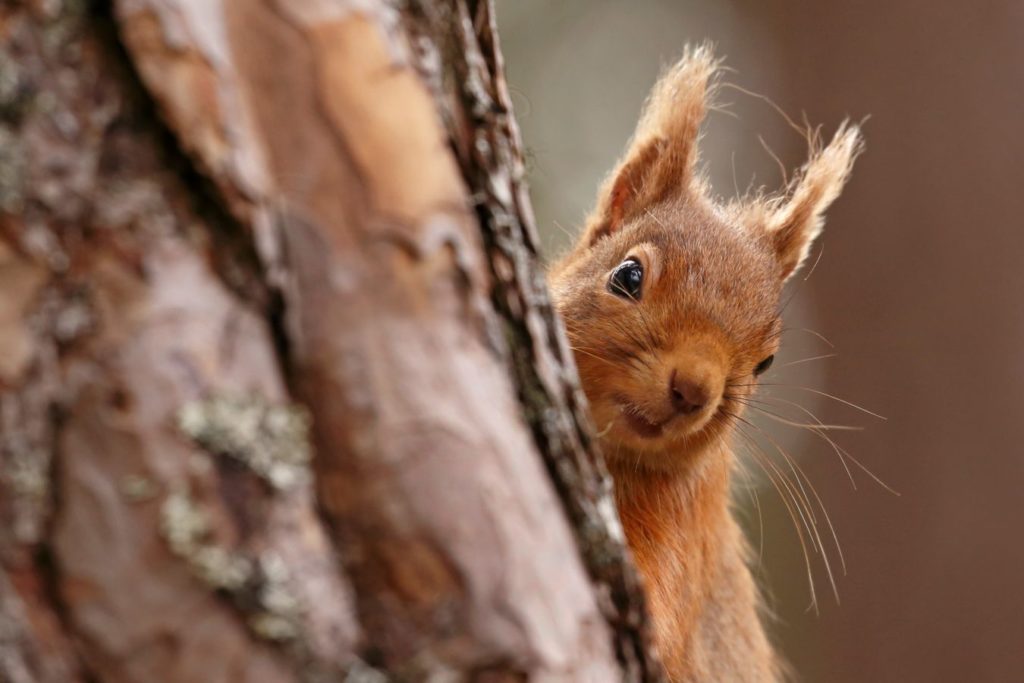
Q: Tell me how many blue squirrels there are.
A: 0